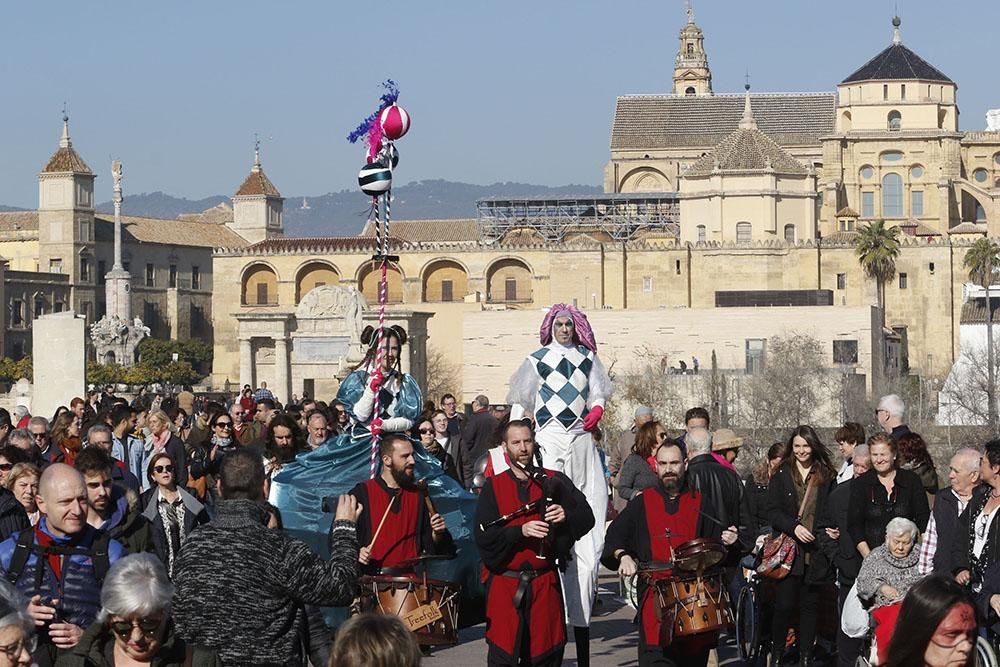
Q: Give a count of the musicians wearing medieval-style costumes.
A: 3